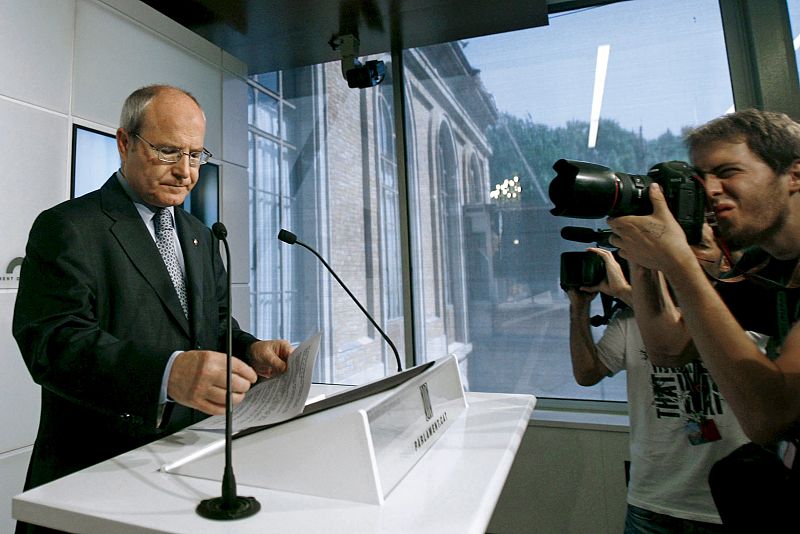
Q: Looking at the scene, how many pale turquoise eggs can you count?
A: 0